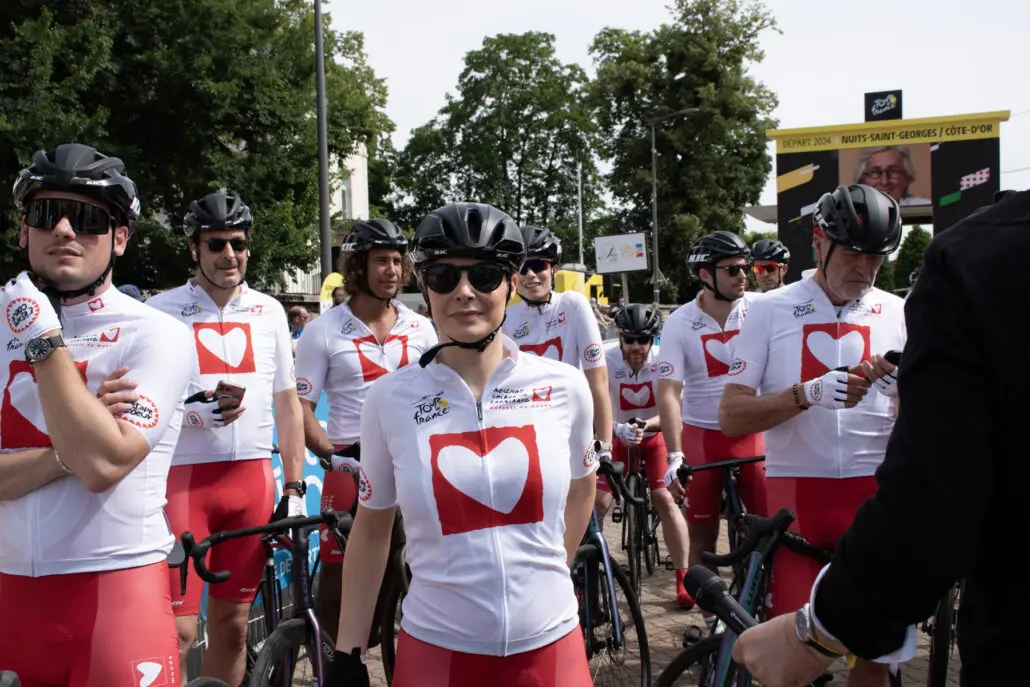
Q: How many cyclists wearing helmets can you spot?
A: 9